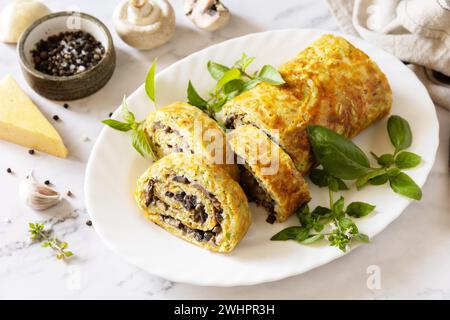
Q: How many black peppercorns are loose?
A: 8